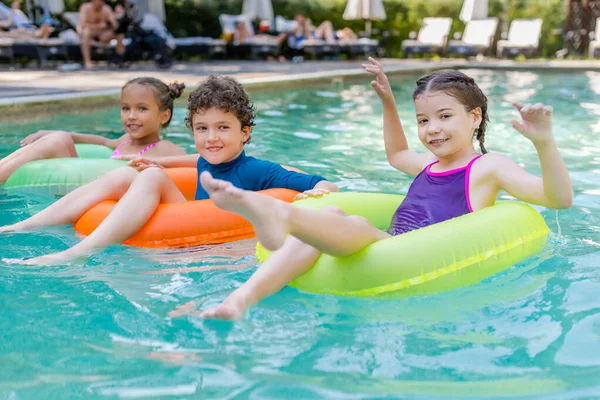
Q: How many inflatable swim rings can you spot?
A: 3